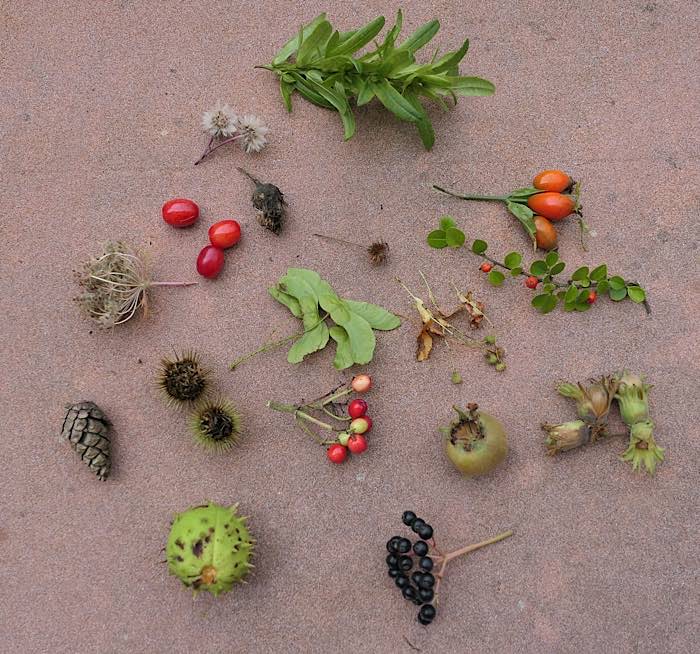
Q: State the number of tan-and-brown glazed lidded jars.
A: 0